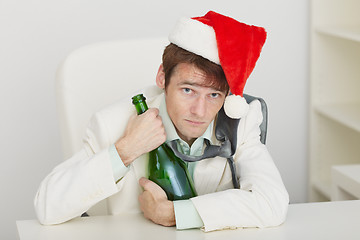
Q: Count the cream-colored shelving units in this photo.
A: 1